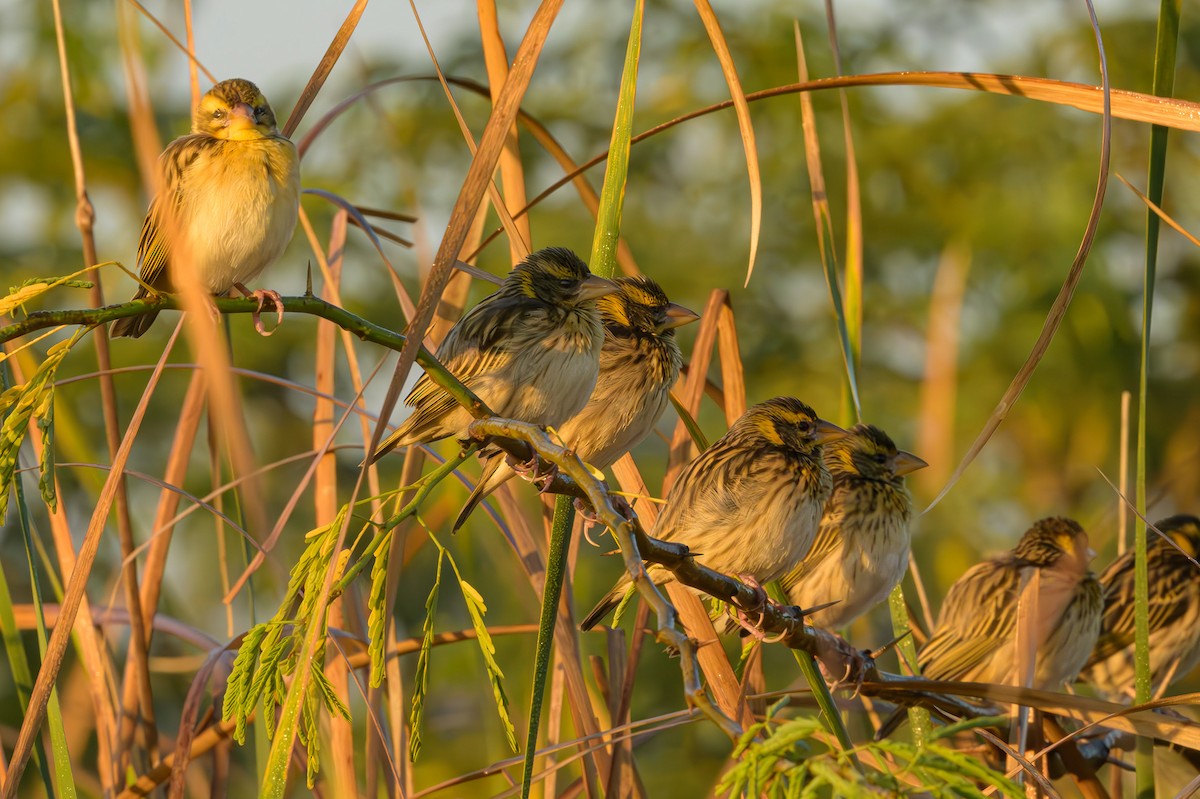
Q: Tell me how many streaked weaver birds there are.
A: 7